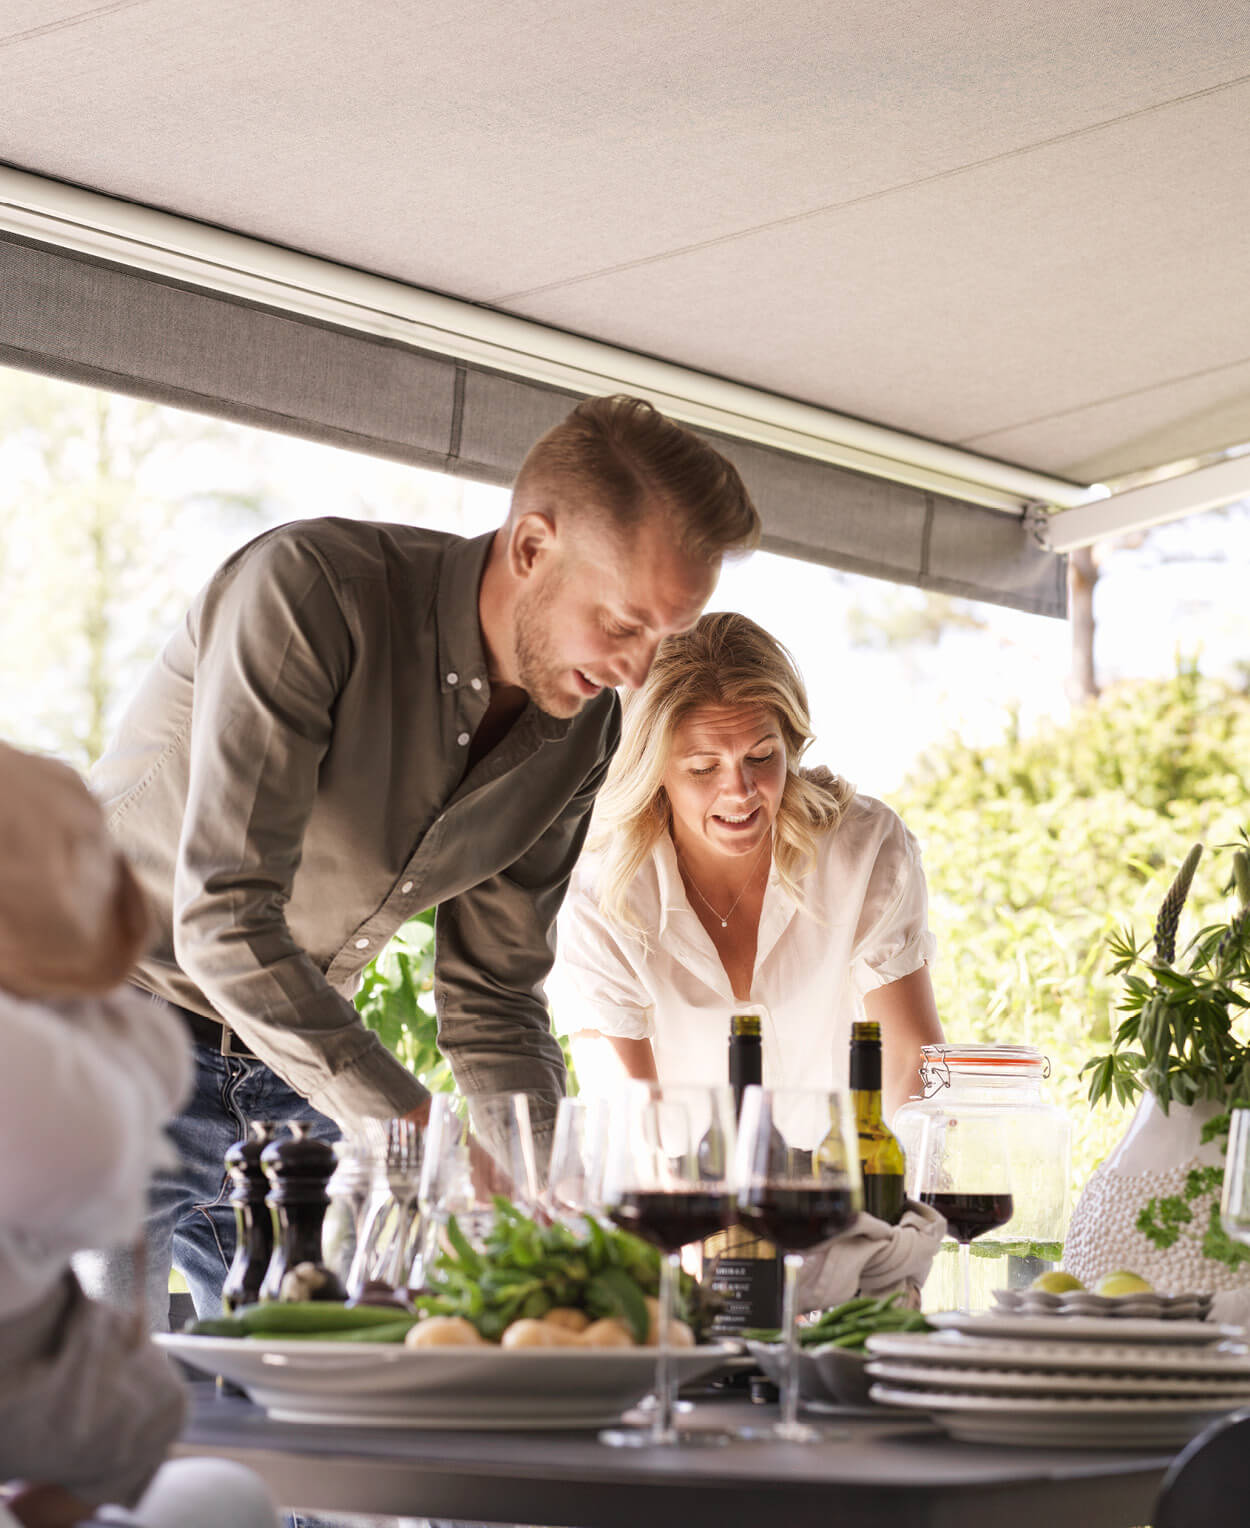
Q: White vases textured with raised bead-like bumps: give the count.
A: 1